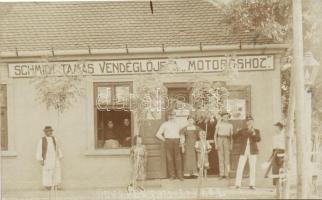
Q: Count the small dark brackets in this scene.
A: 7